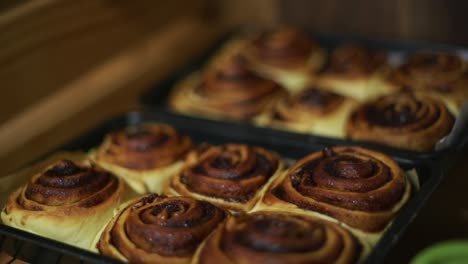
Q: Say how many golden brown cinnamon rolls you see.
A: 12